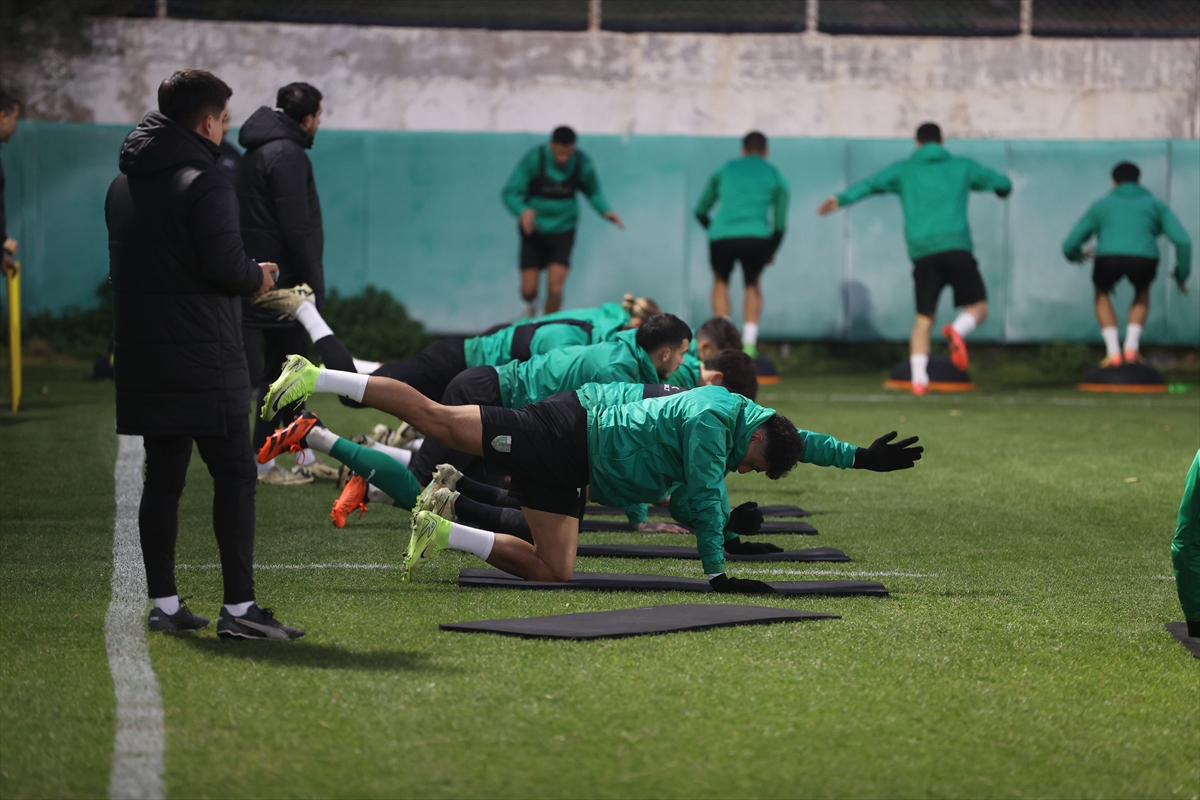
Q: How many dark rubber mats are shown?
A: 6